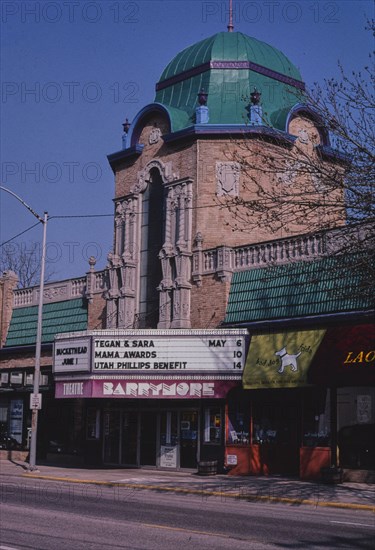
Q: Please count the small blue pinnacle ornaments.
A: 3